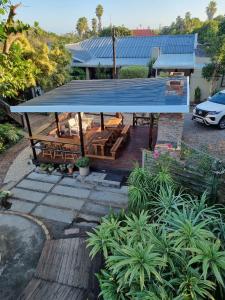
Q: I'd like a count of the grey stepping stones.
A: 12